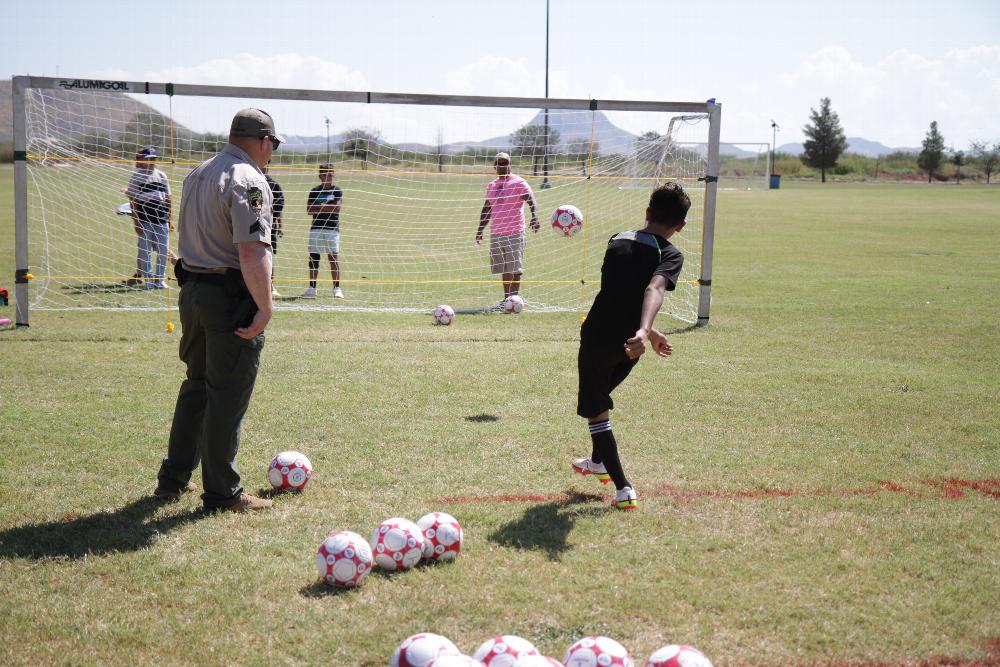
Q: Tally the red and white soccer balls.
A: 13